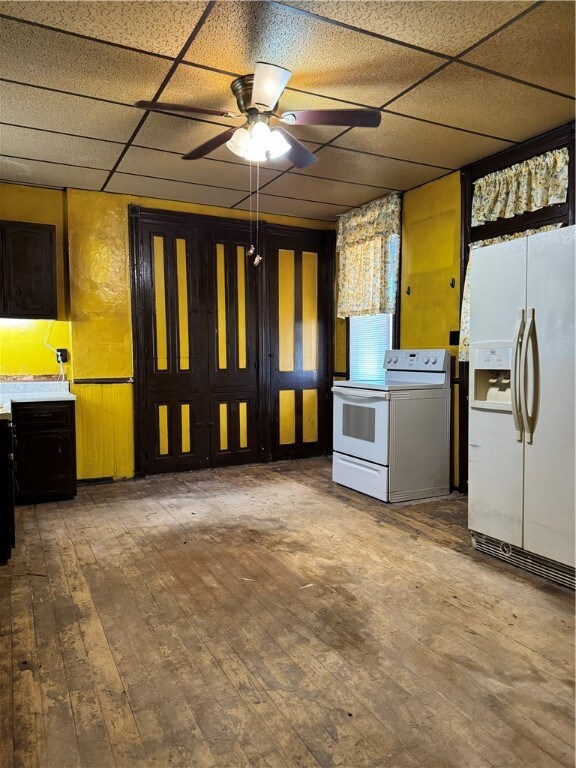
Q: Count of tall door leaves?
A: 3